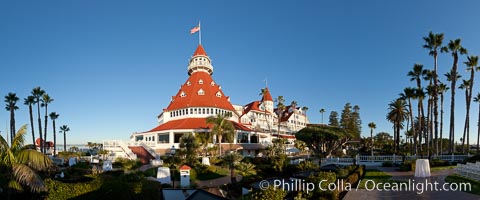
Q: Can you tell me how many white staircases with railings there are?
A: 2